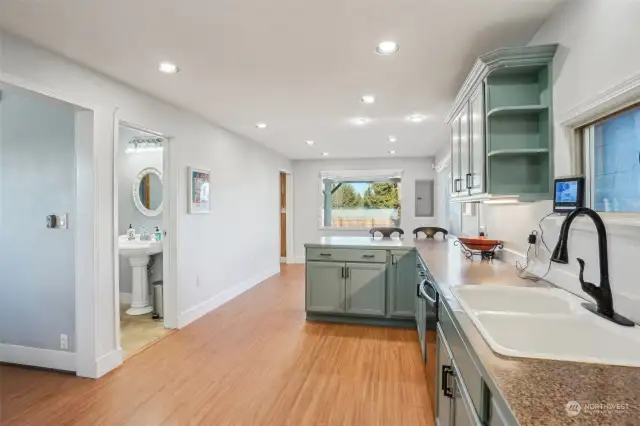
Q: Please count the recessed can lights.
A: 10